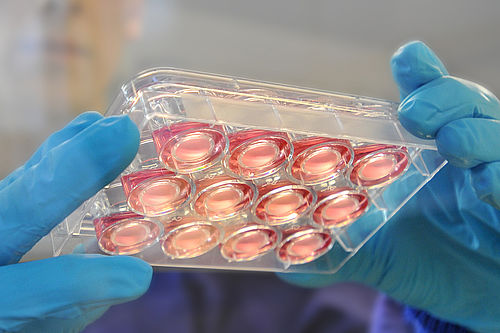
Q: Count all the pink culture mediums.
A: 12